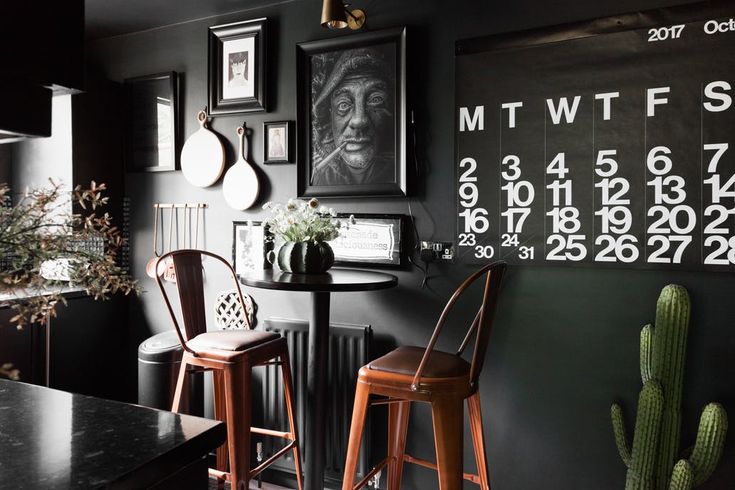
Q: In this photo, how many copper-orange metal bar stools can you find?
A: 2